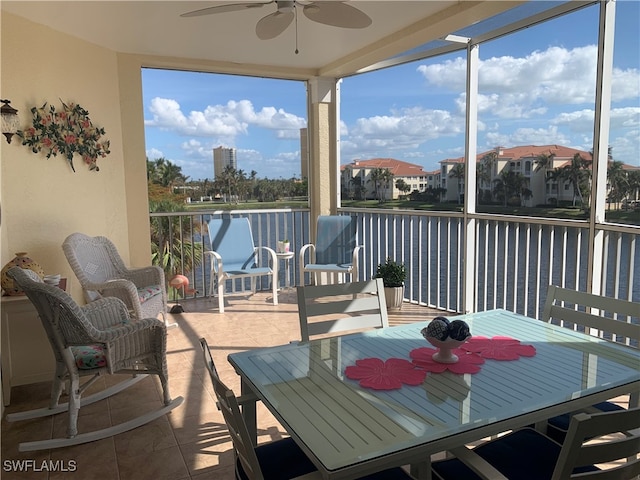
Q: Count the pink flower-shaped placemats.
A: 3